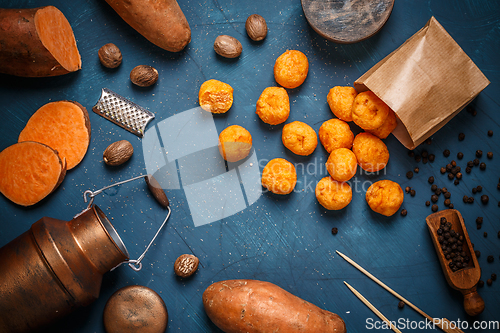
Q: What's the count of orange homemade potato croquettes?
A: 14